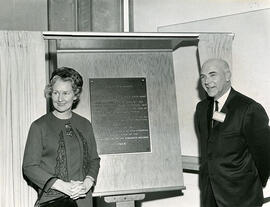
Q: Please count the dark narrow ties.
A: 1